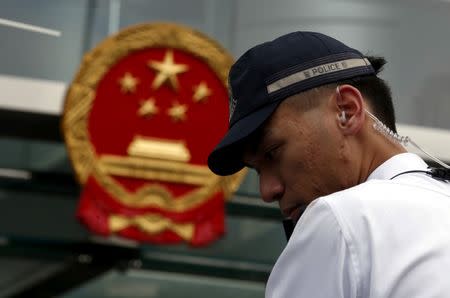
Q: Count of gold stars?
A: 5